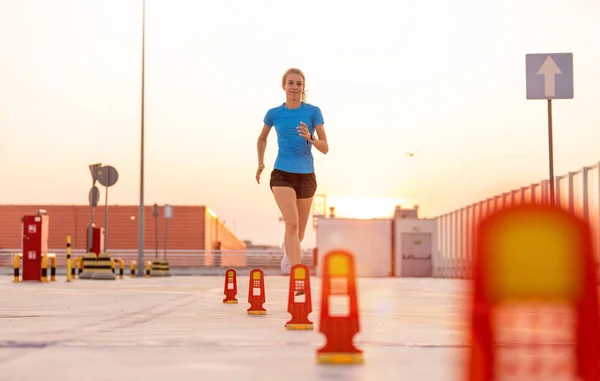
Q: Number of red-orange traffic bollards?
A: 5